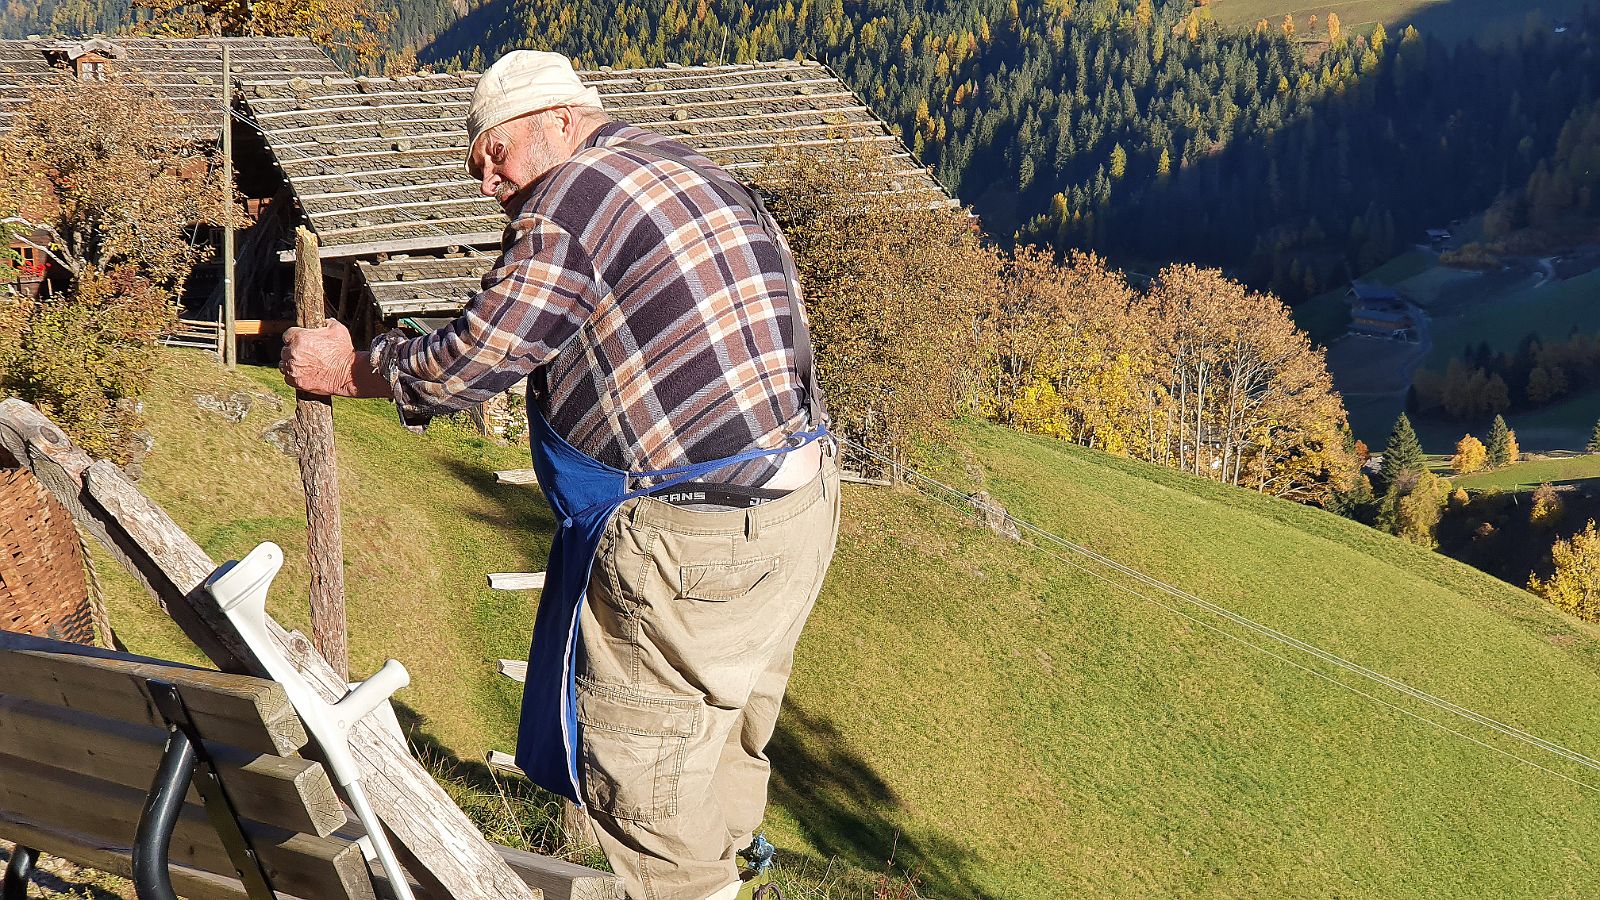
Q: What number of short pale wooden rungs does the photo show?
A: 4